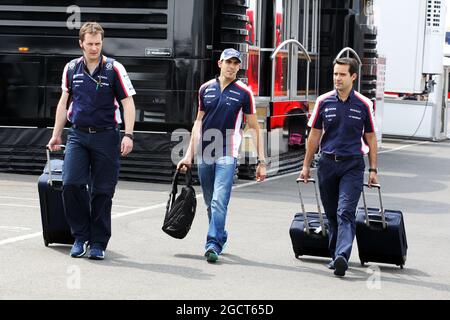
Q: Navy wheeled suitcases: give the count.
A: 3